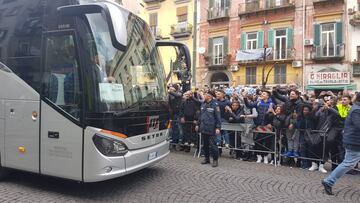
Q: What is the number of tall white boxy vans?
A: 0